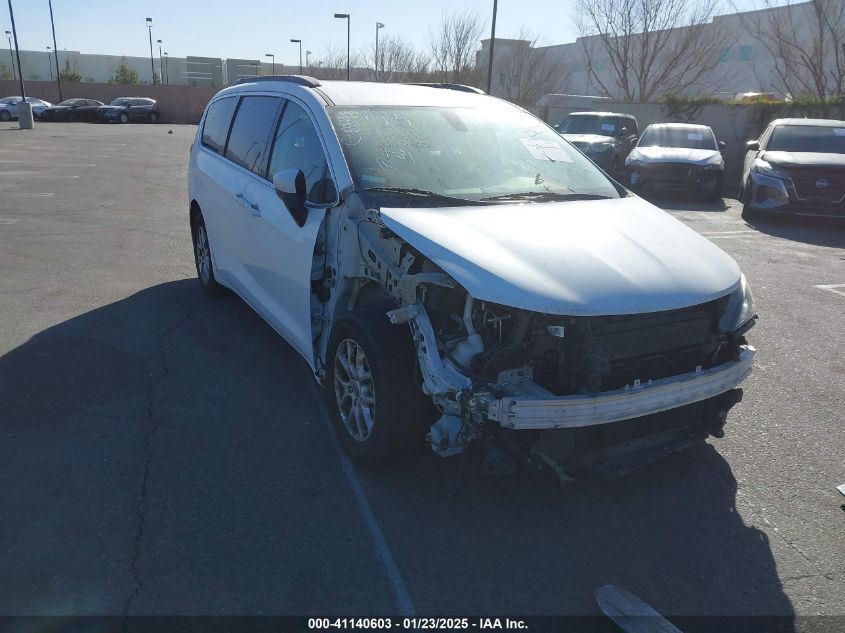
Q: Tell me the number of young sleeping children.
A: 0